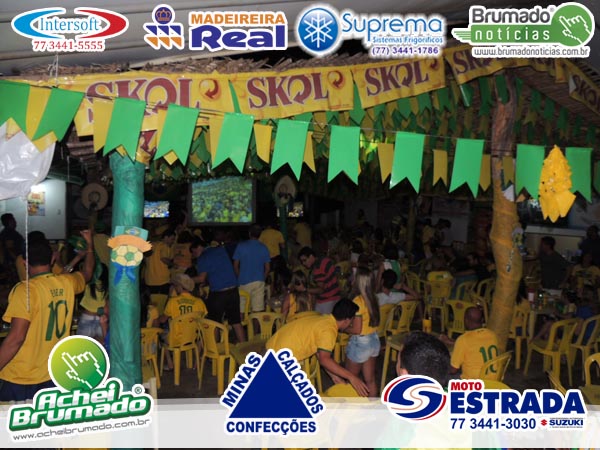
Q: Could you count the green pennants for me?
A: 11